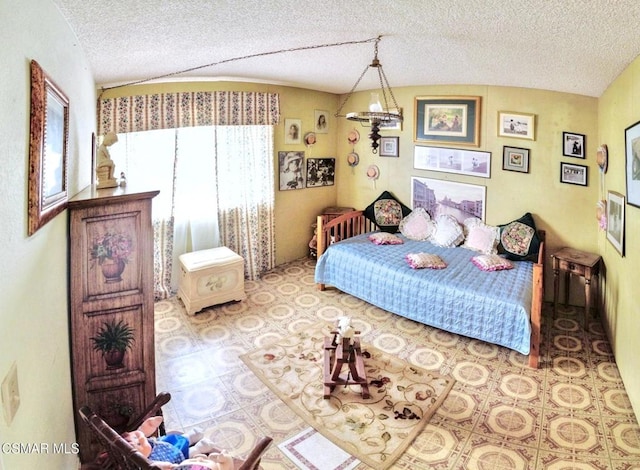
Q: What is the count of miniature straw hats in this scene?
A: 6